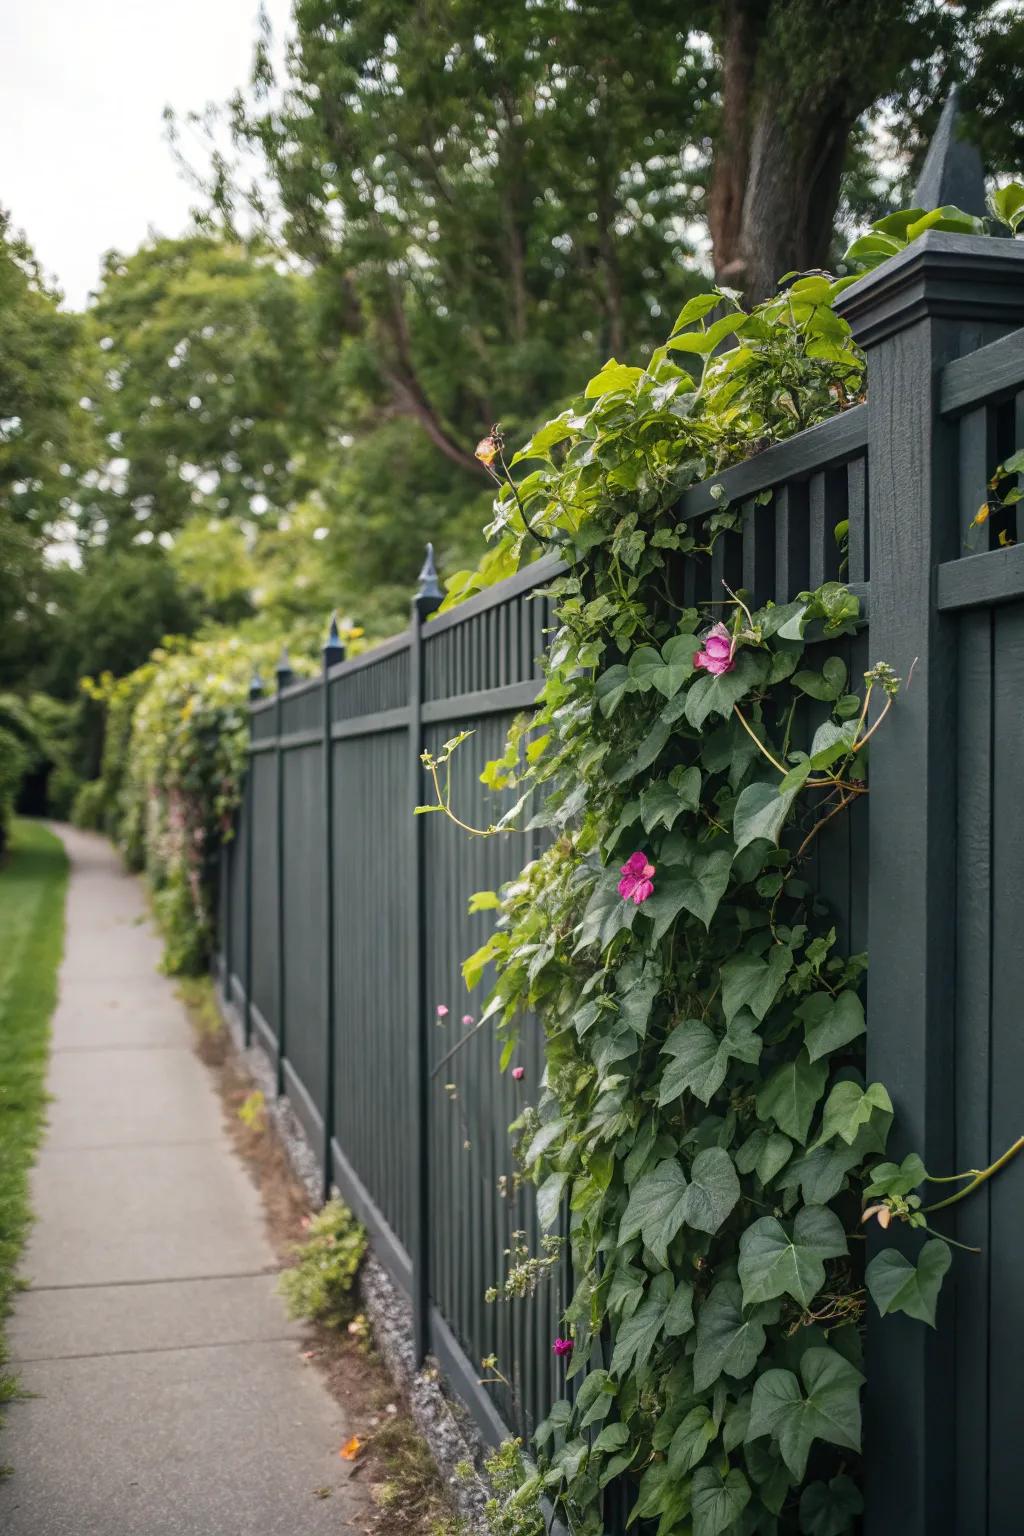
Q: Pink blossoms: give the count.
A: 6